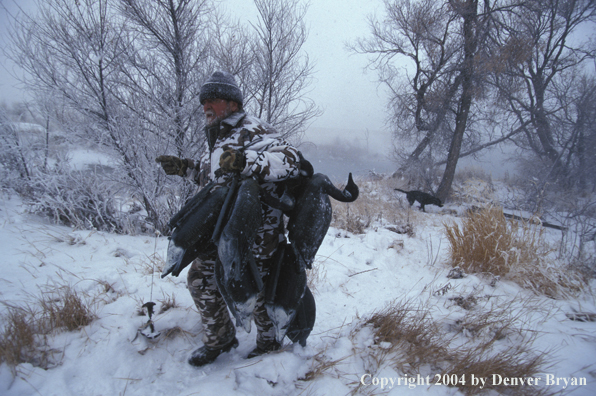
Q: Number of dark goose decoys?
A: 6